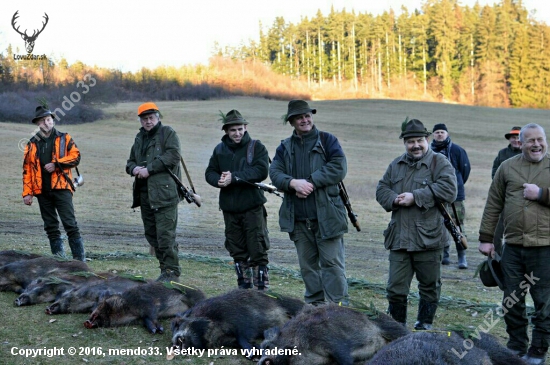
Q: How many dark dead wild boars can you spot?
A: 8